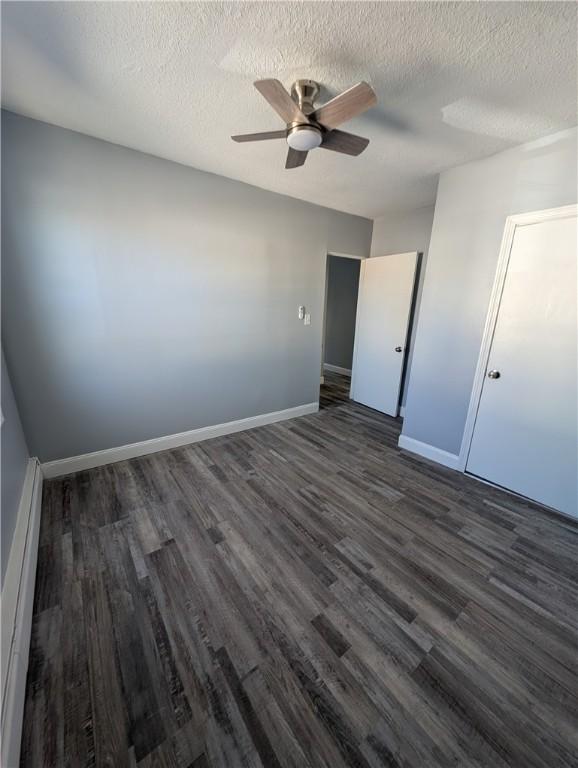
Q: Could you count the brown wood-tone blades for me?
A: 5